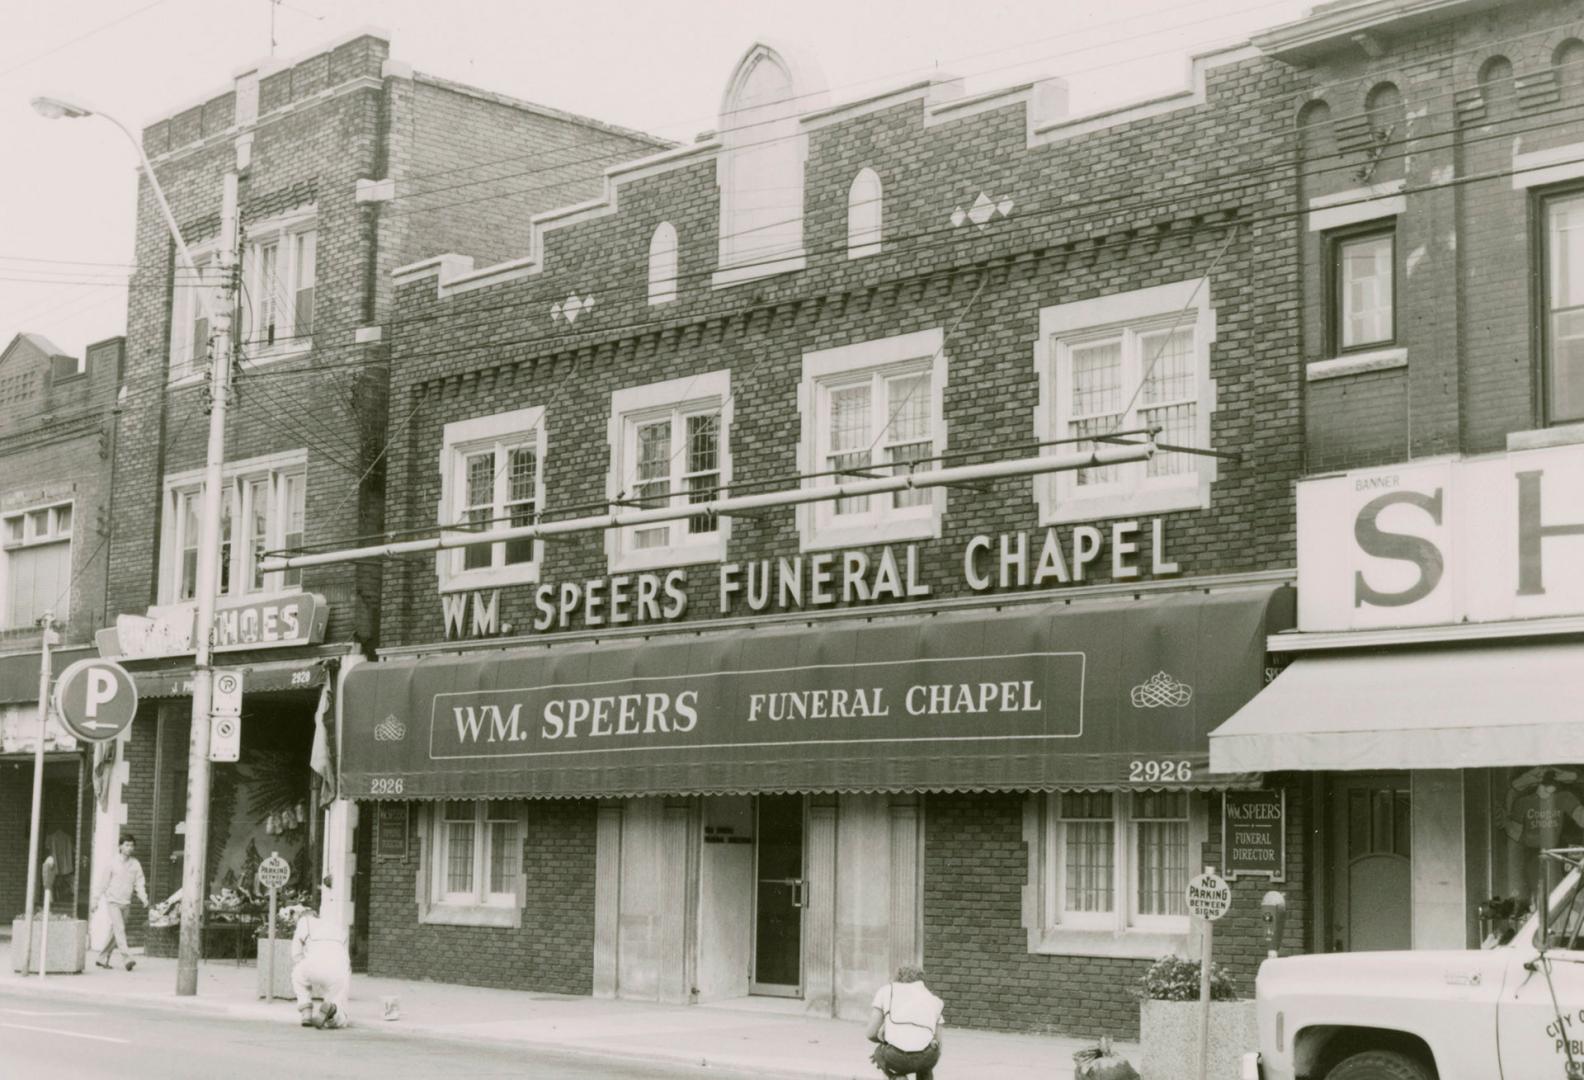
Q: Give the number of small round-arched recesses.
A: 4